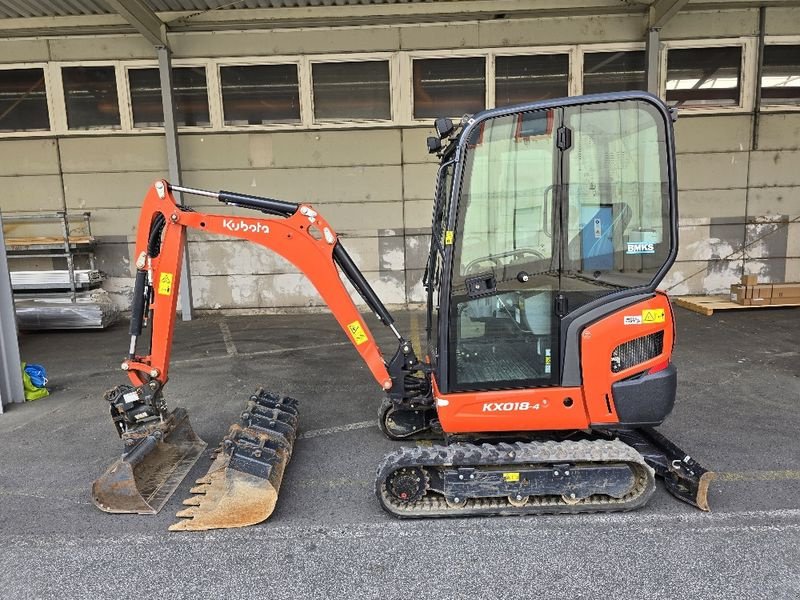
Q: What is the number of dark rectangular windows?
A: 10